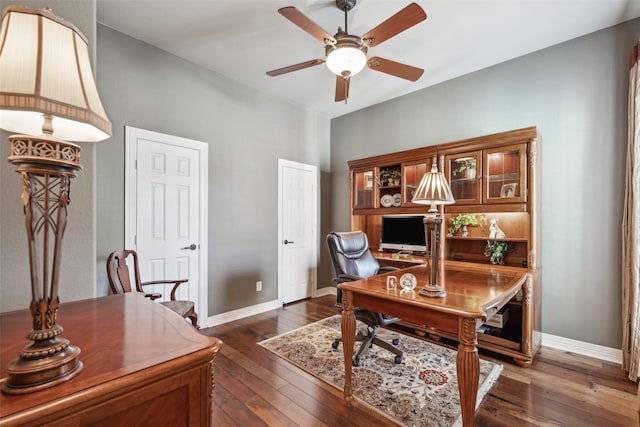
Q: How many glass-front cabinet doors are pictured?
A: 4